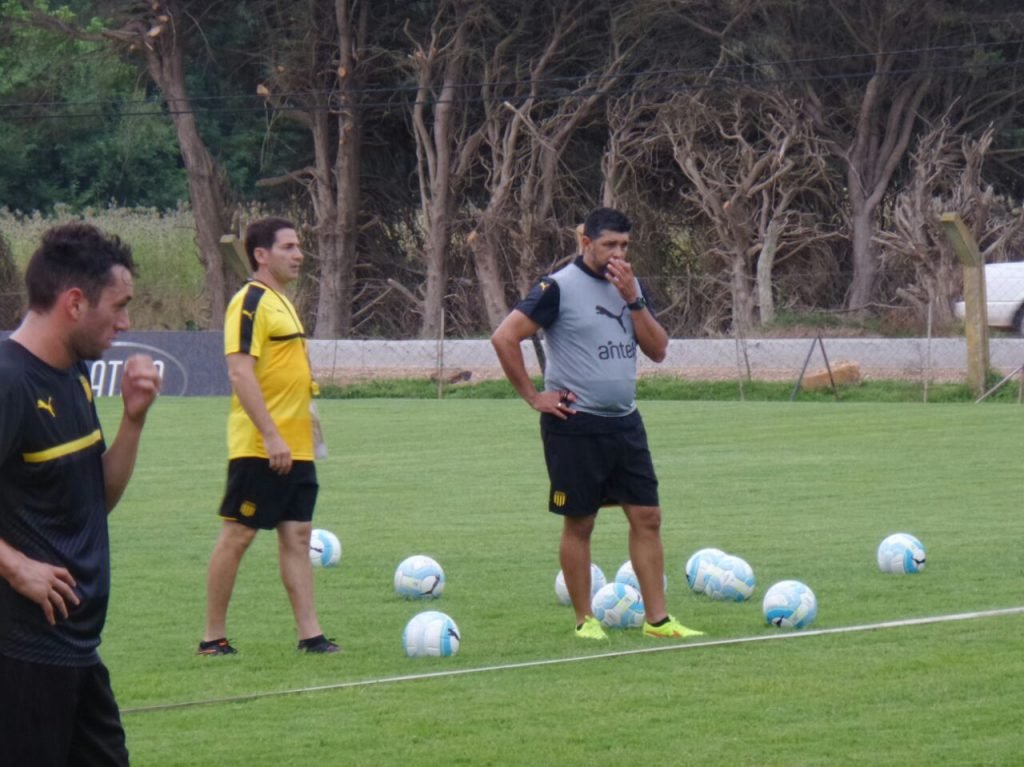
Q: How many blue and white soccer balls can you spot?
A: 10